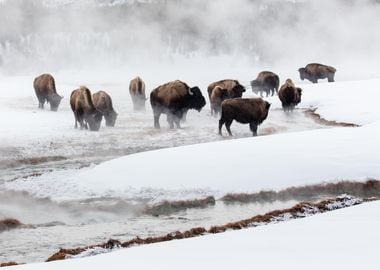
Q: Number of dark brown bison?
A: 11